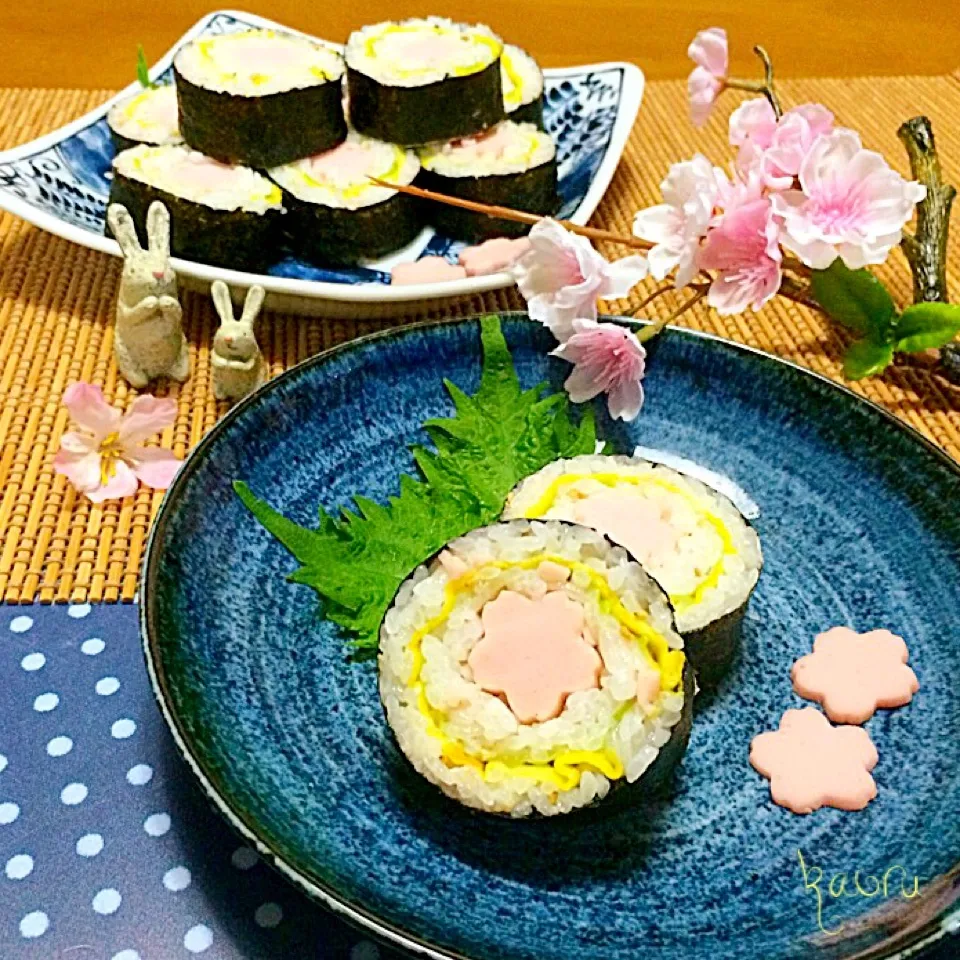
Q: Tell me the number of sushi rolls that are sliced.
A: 9